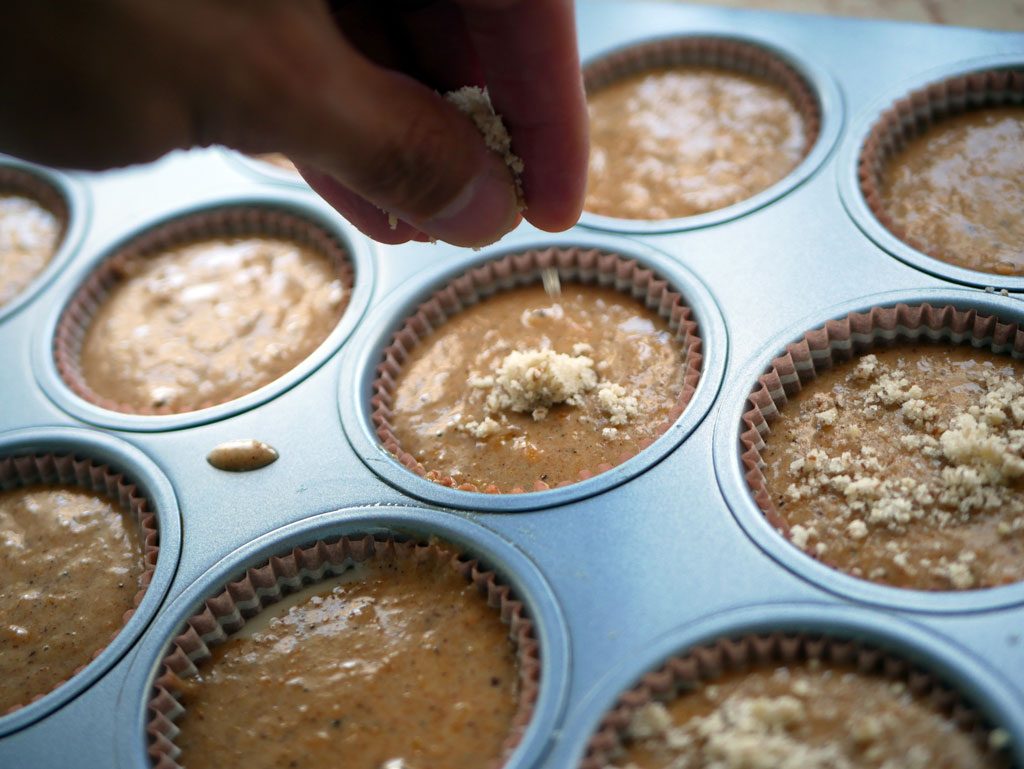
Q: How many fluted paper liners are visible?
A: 9